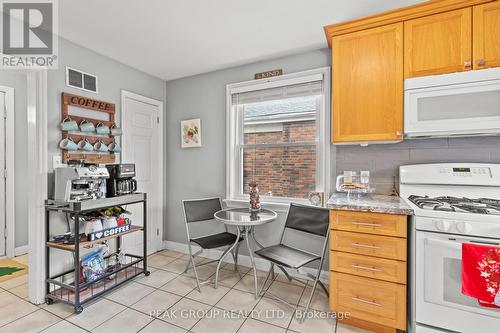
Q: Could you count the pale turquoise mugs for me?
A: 8